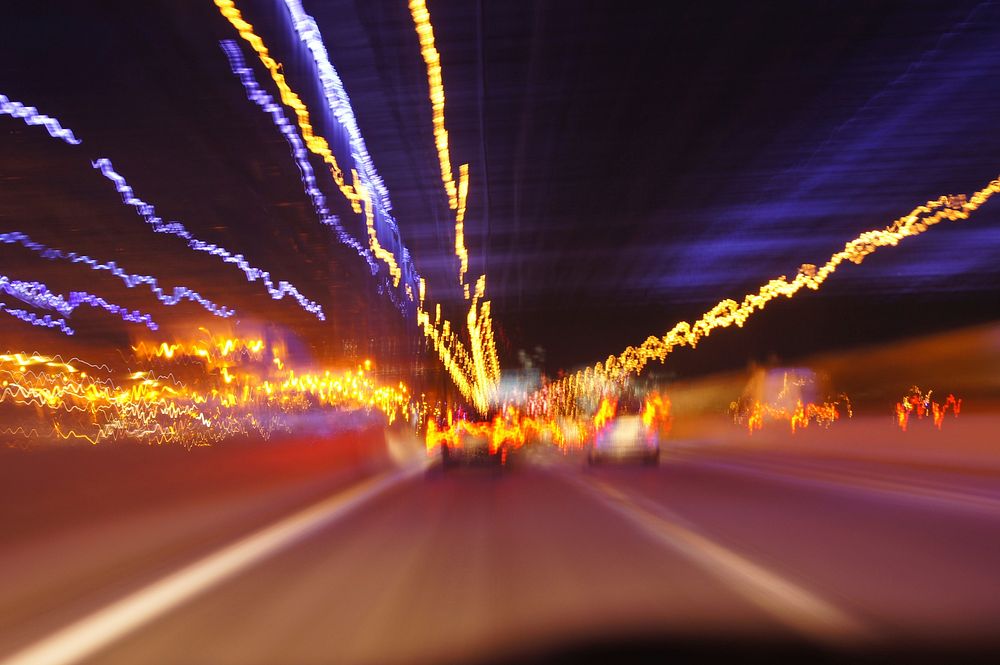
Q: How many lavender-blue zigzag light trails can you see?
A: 7